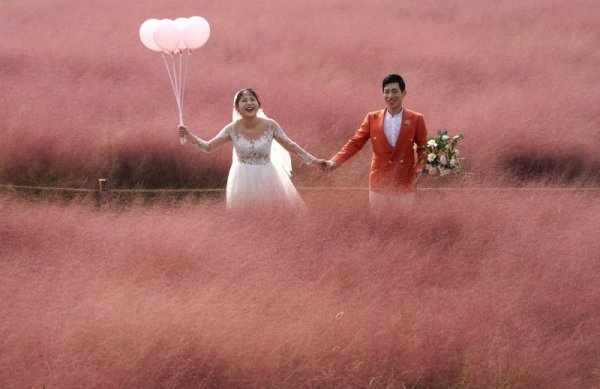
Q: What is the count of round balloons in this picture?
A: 4